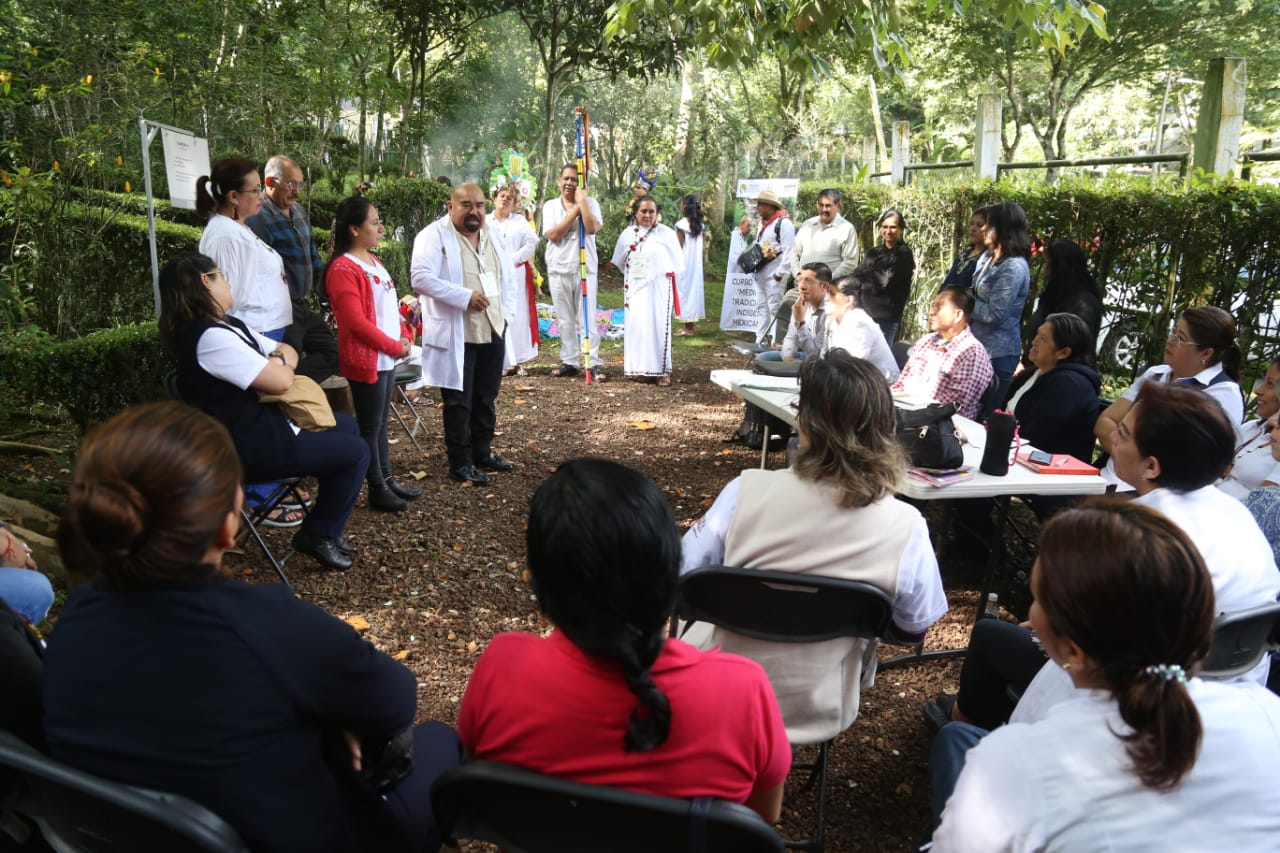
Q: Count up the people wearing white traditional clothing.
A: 5